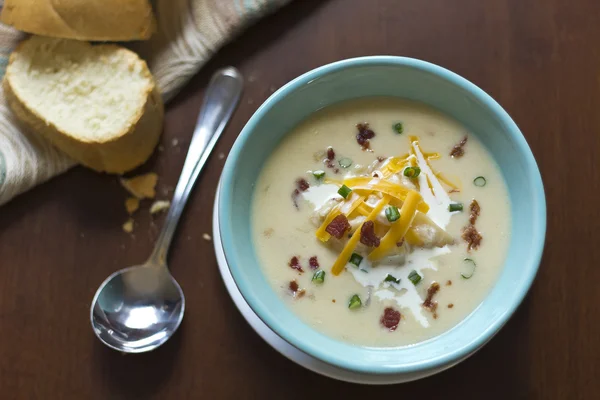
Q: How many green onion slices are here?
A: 14